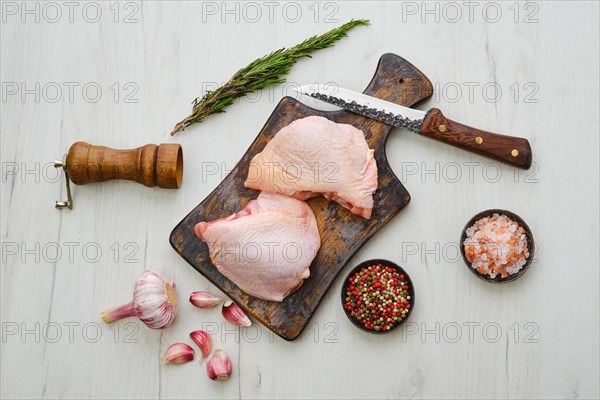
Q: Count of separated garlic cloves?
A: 5